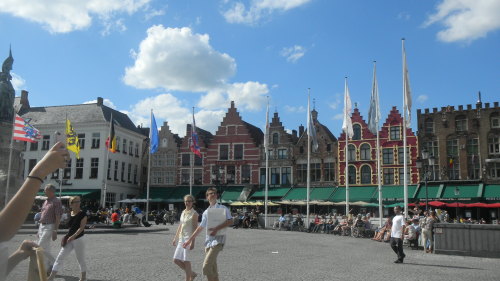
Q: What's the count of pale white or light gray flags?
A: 5